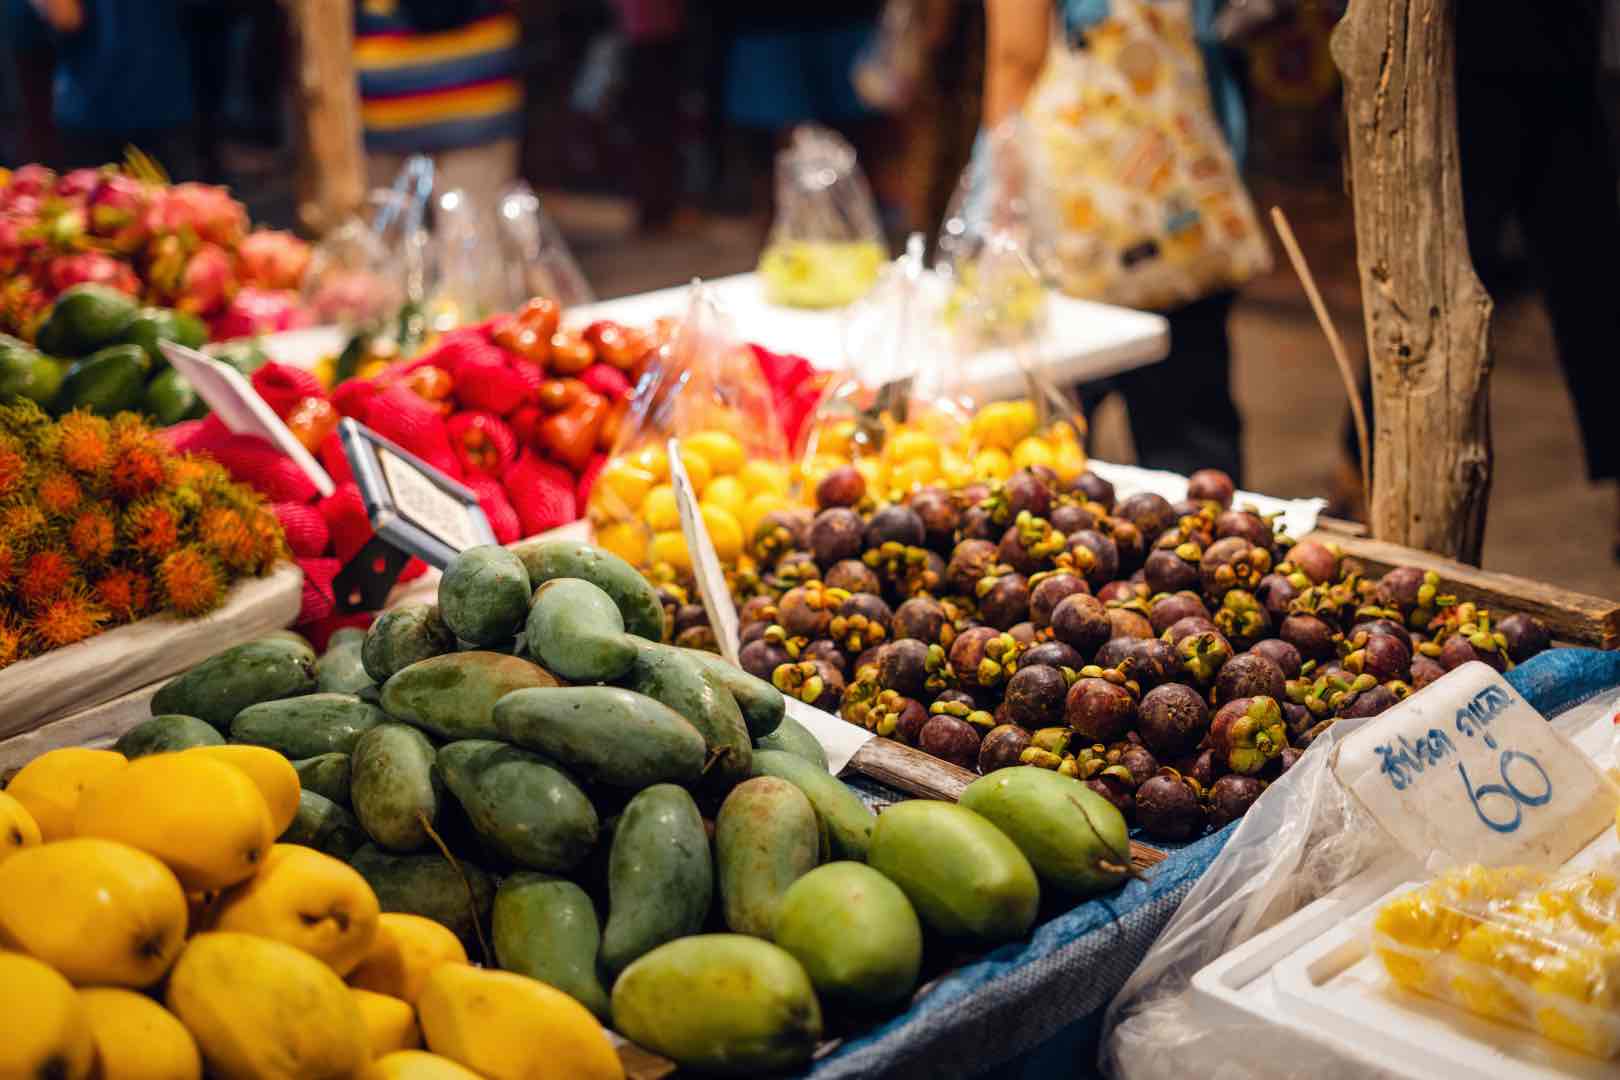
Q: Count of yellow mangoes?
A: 13